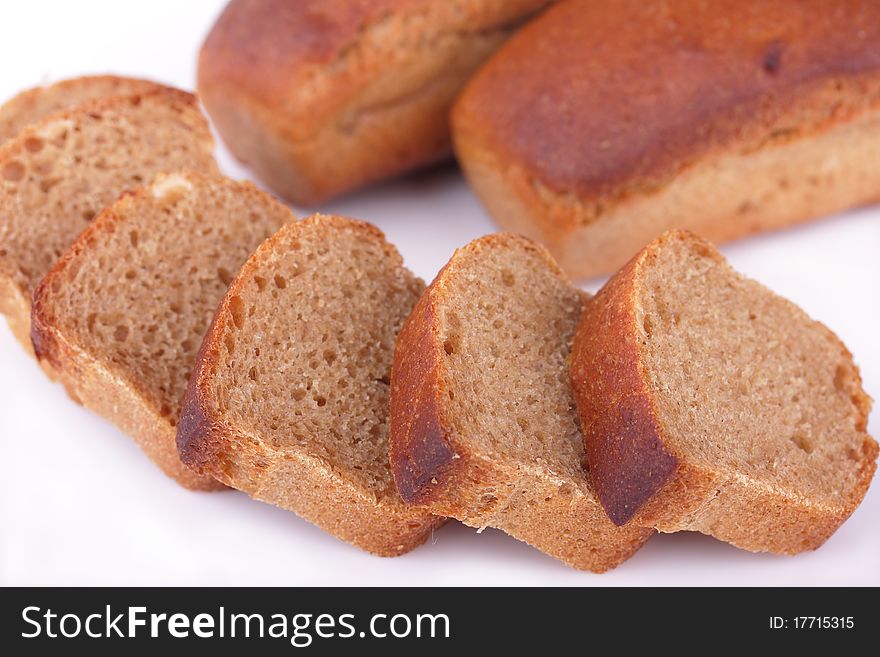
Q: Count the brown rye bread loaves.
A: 2